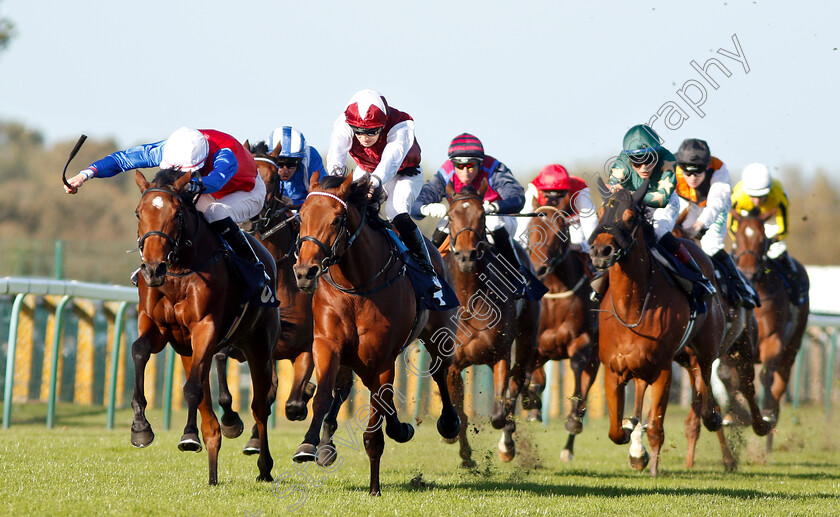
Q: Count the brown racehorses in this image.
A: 8